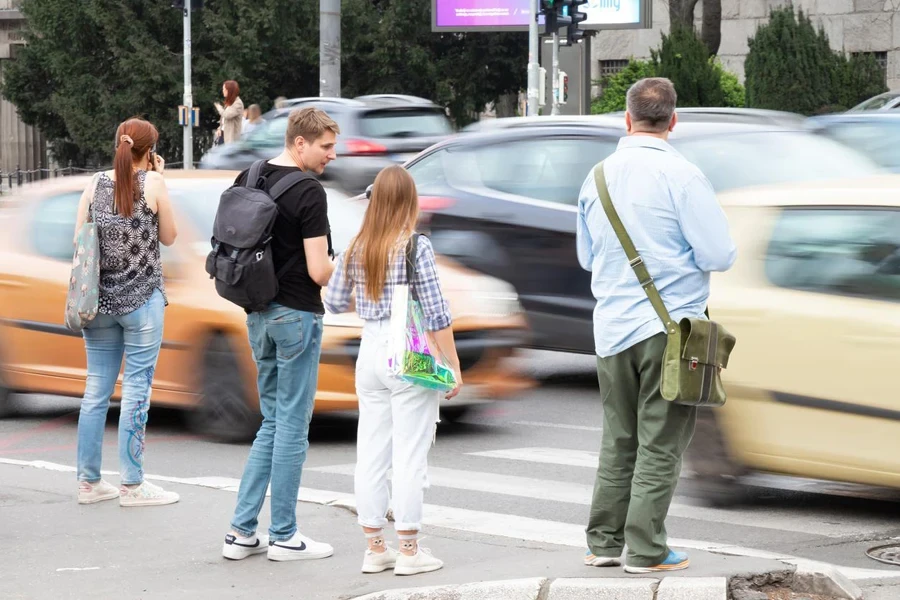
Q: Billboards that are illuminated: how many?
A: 1